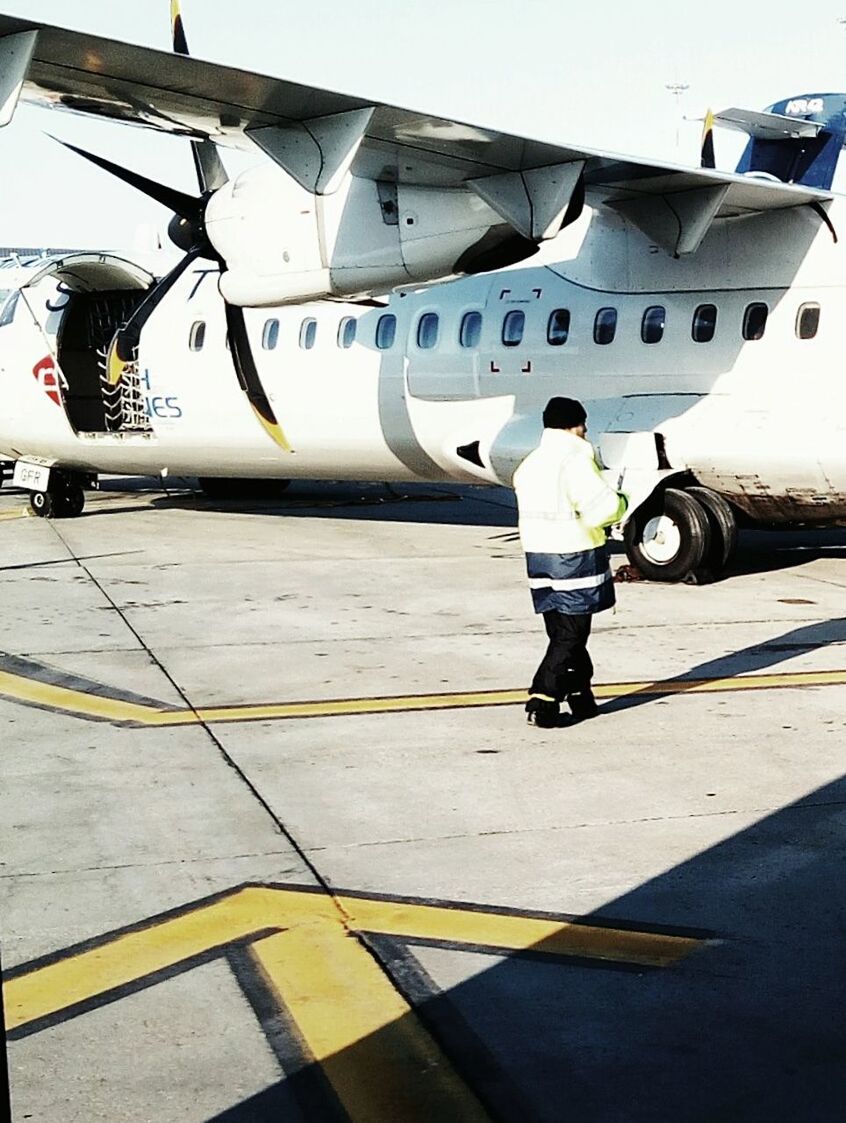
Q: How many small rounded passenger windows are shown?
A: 14